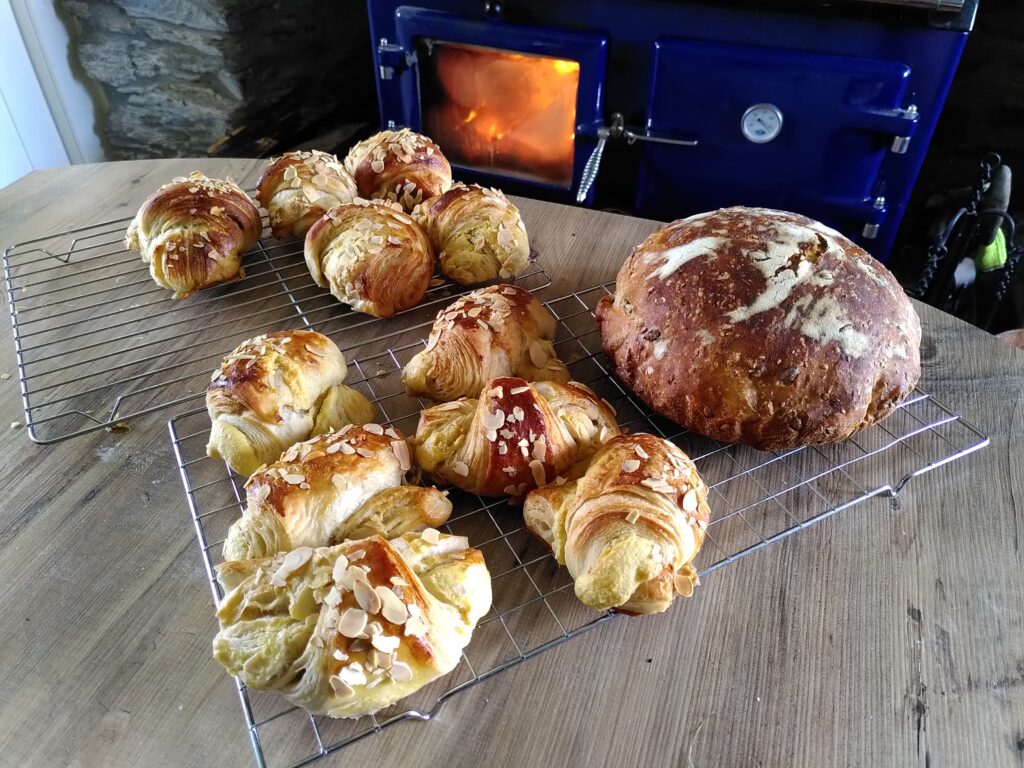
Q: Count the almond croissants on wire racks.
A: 11